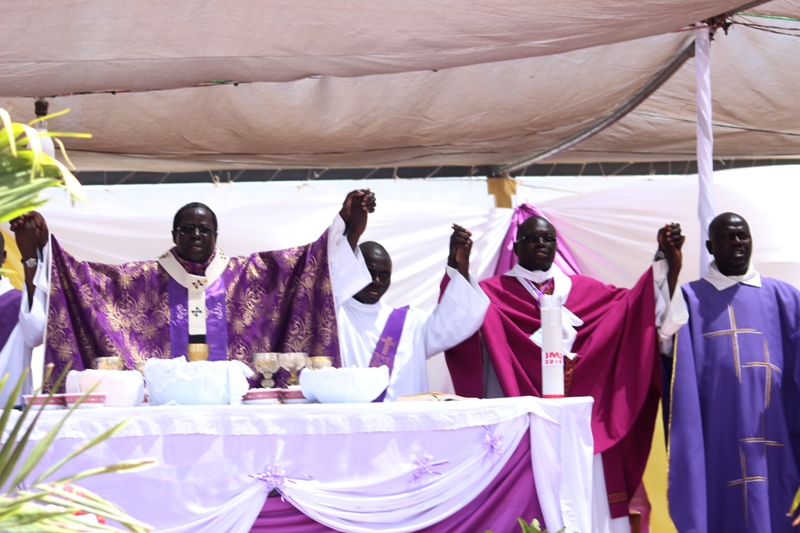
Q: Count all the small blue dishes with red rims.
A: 4